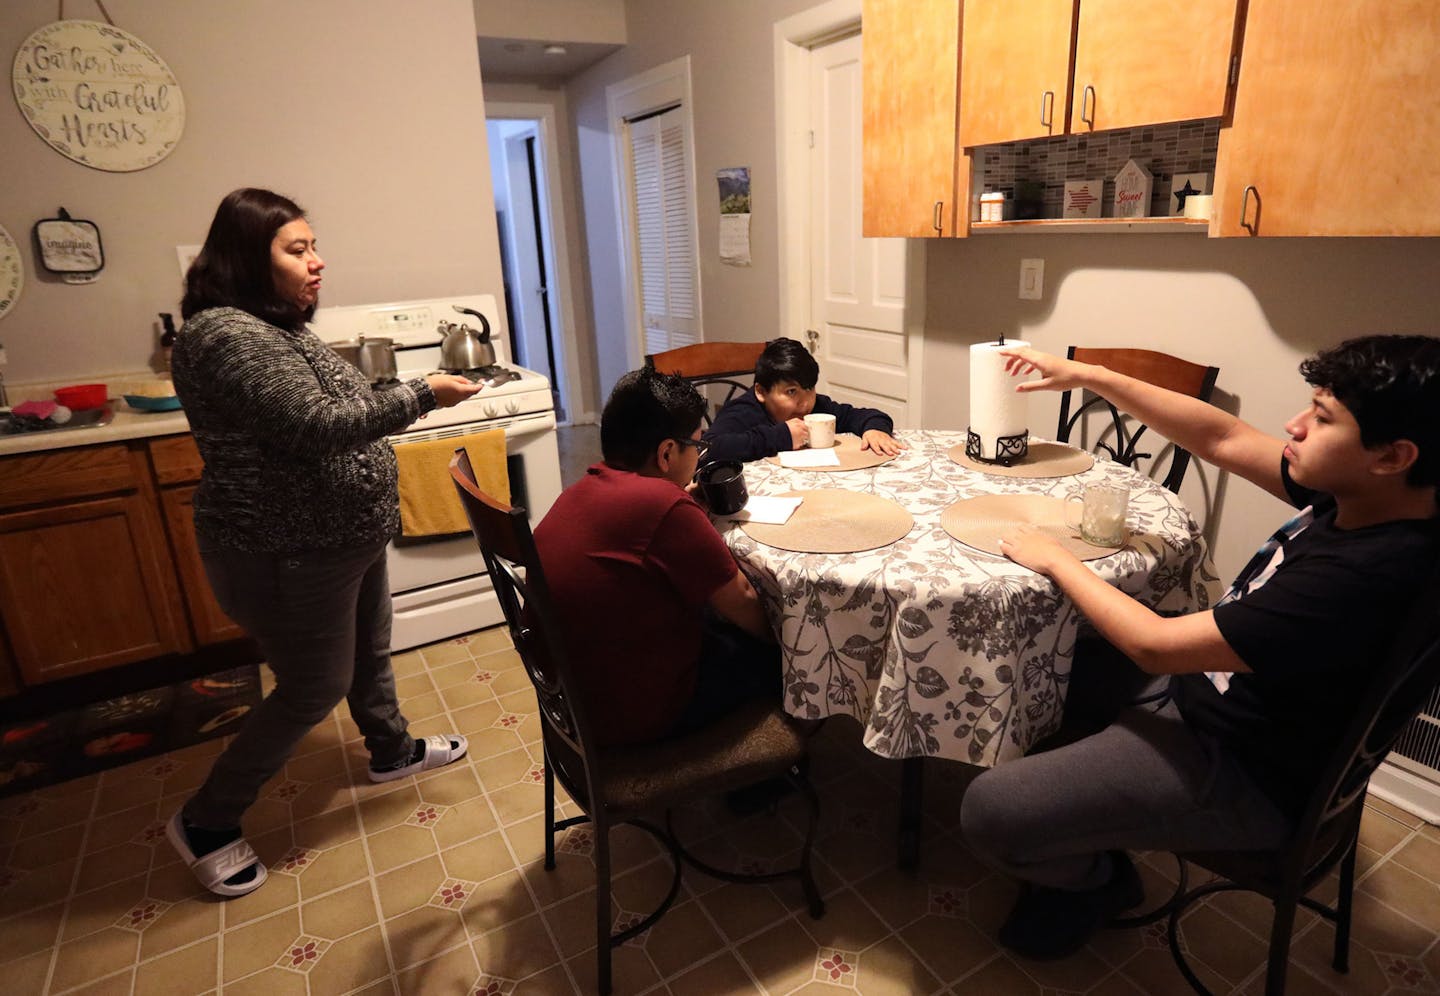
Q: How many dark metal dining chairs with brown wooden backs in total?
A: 4